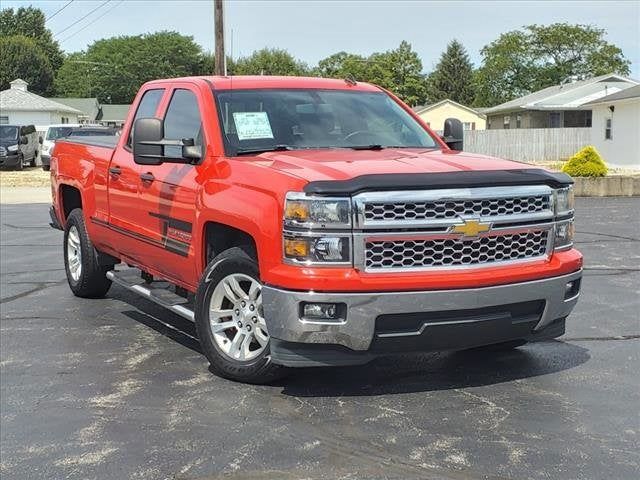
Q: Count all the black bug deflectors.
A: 1